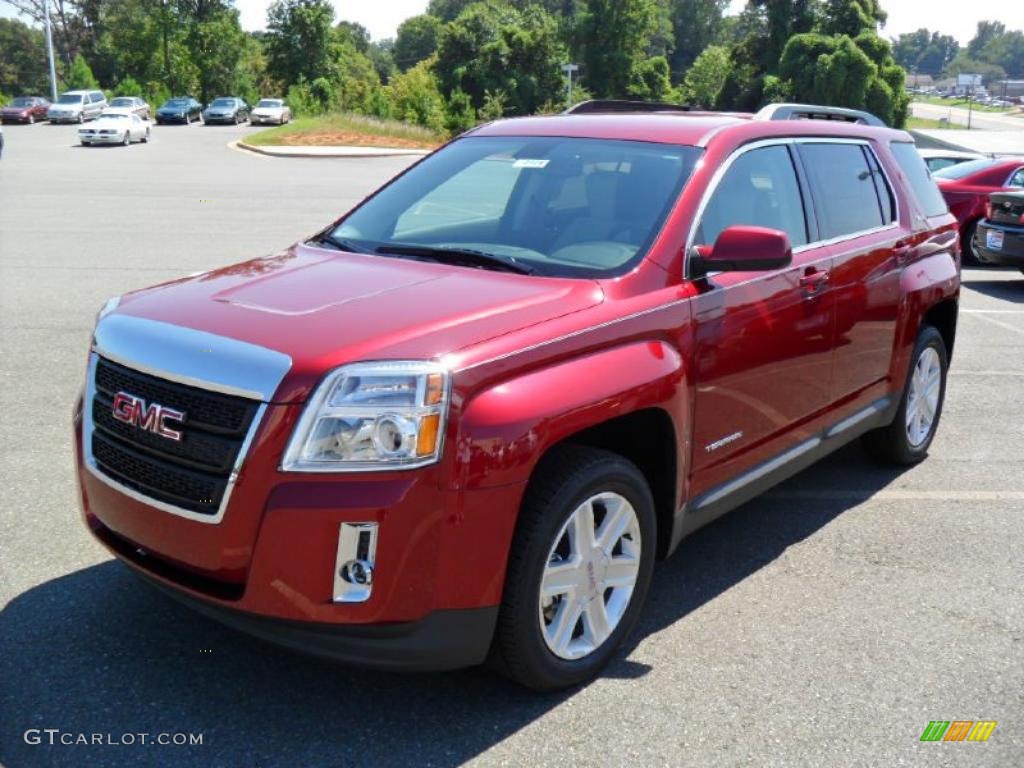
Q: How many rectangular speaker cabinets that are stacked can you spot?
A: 0